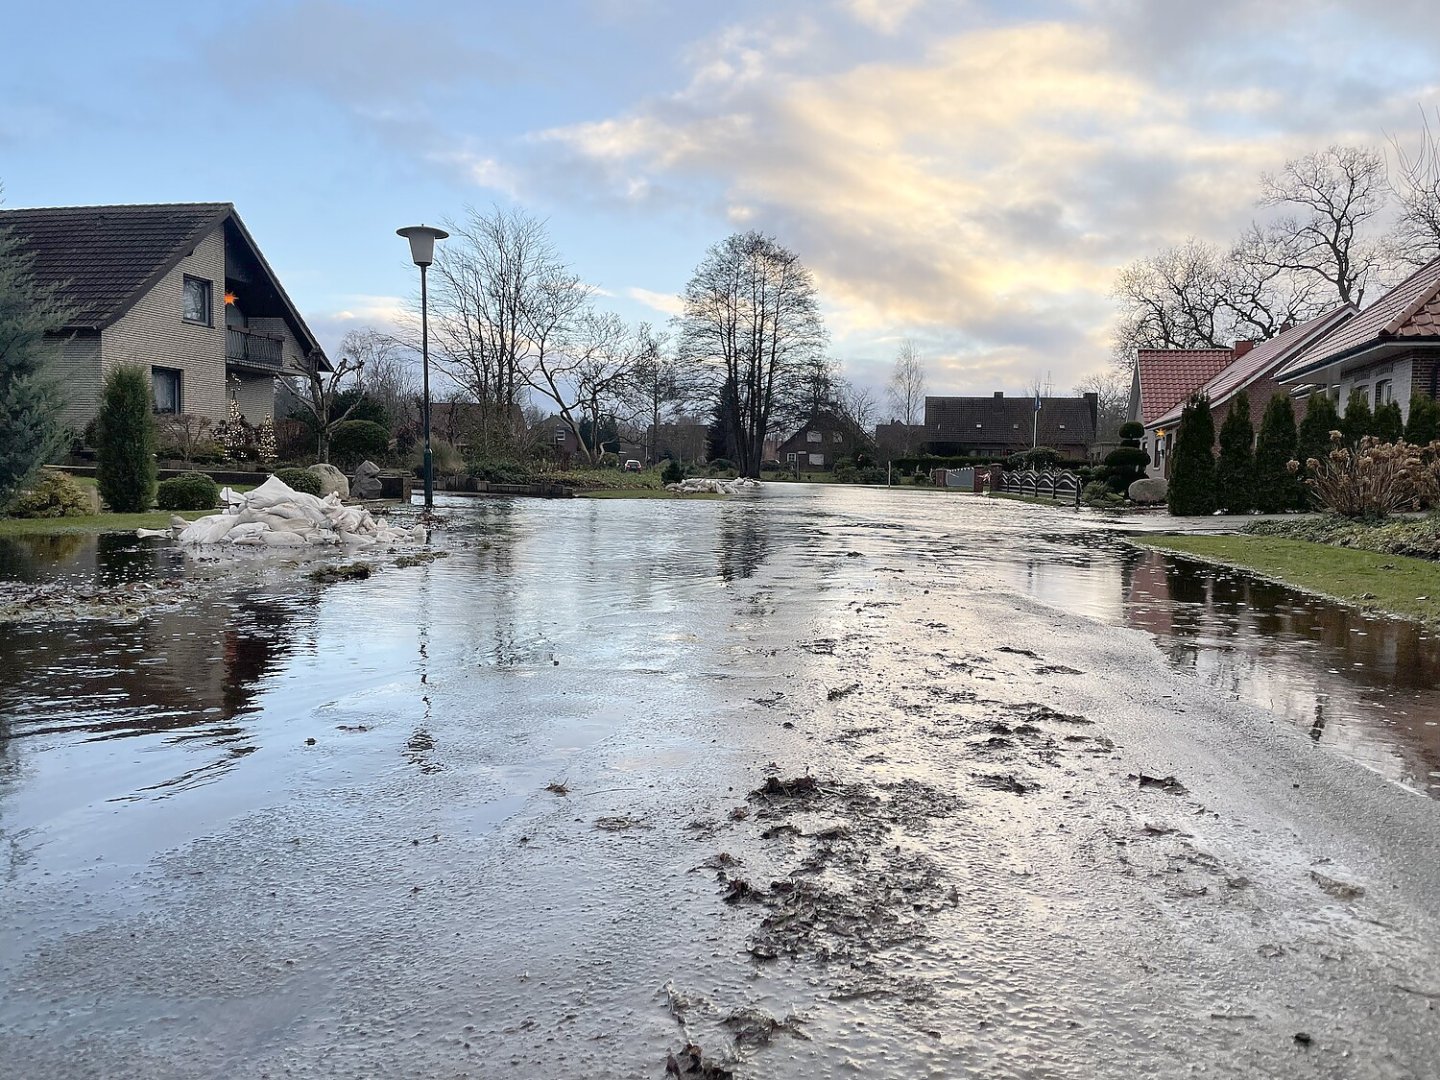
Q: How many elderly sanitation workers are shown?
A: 0